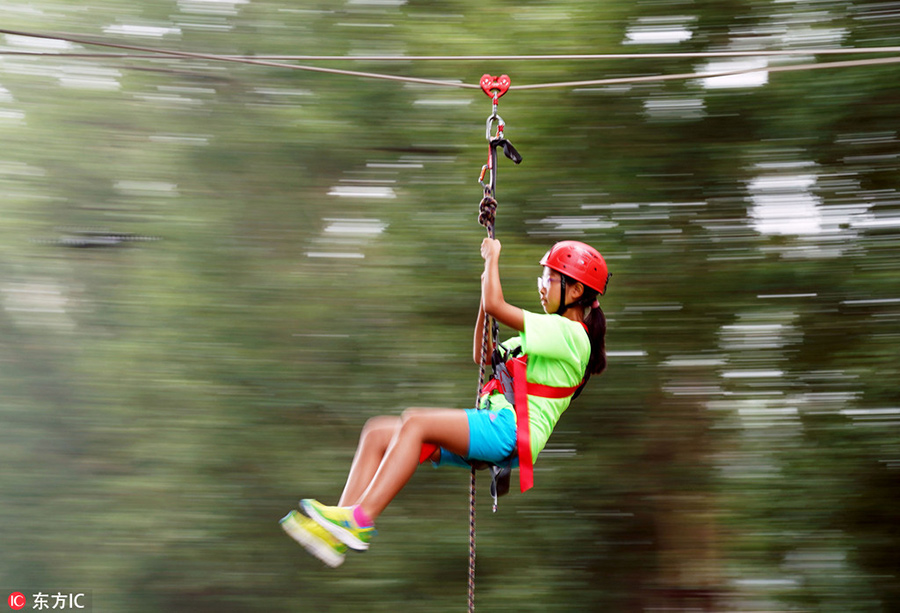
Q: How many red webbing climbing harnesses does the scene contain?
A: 1